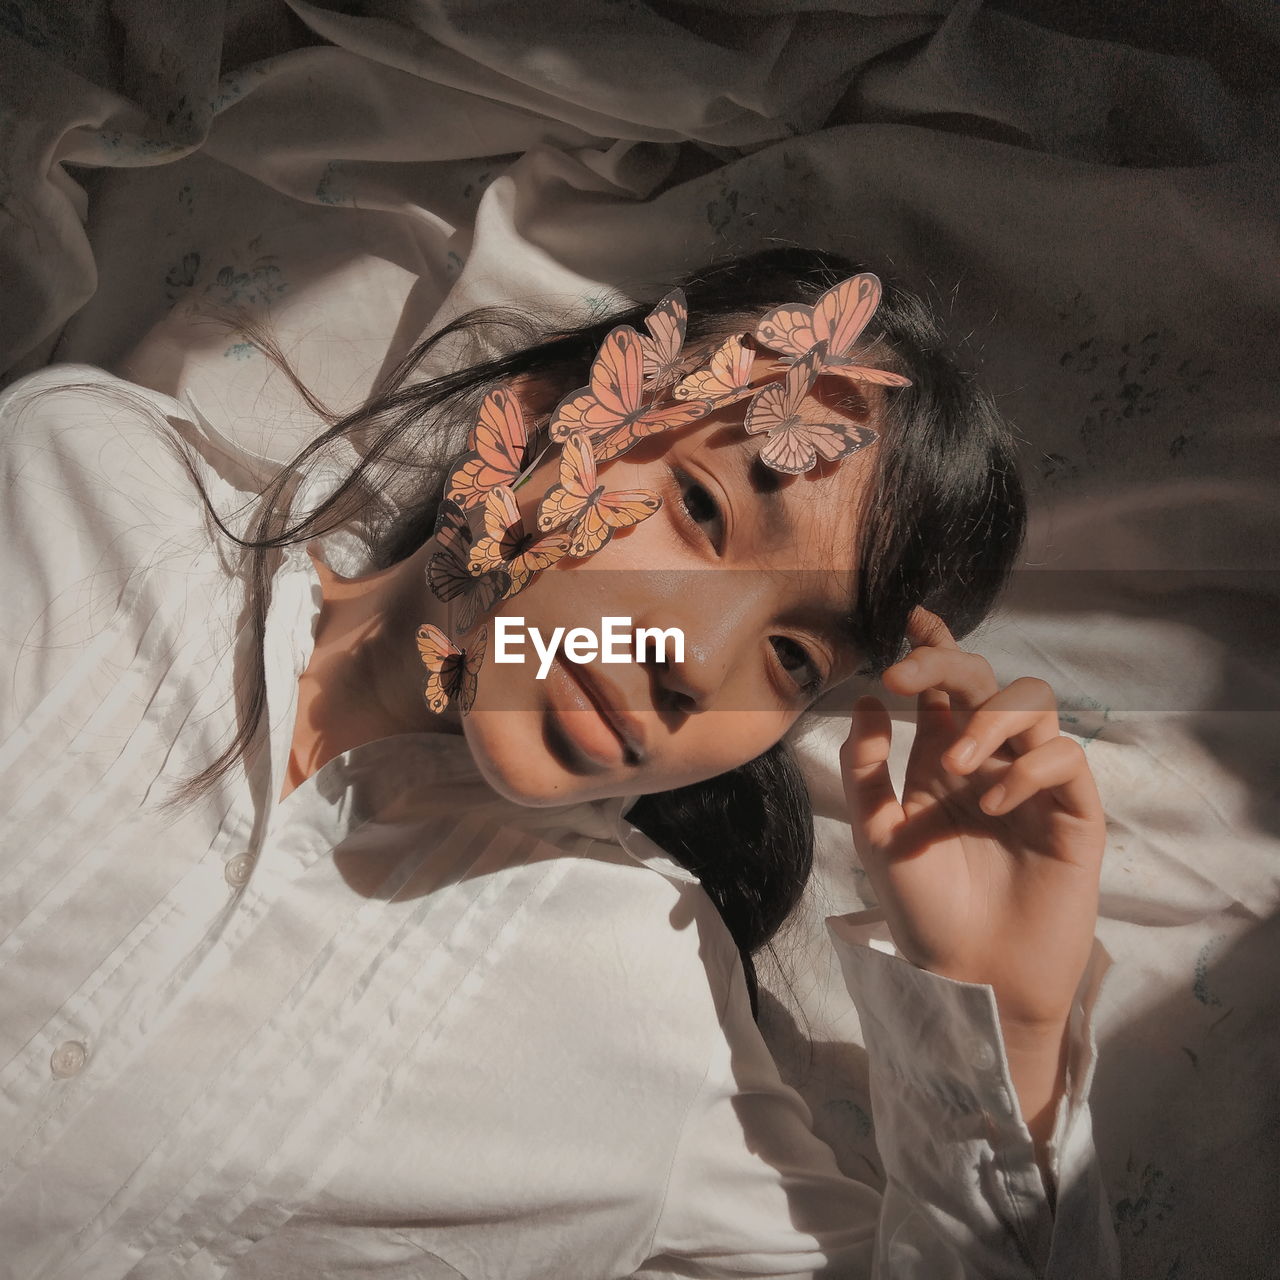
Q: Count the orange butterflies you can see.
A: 7